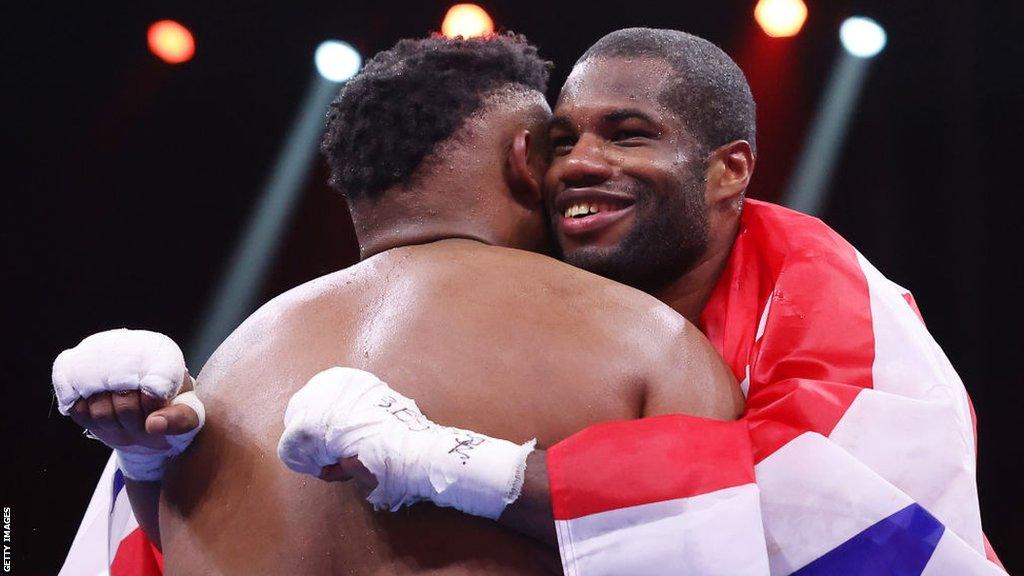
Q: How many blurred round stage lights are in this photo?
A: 5